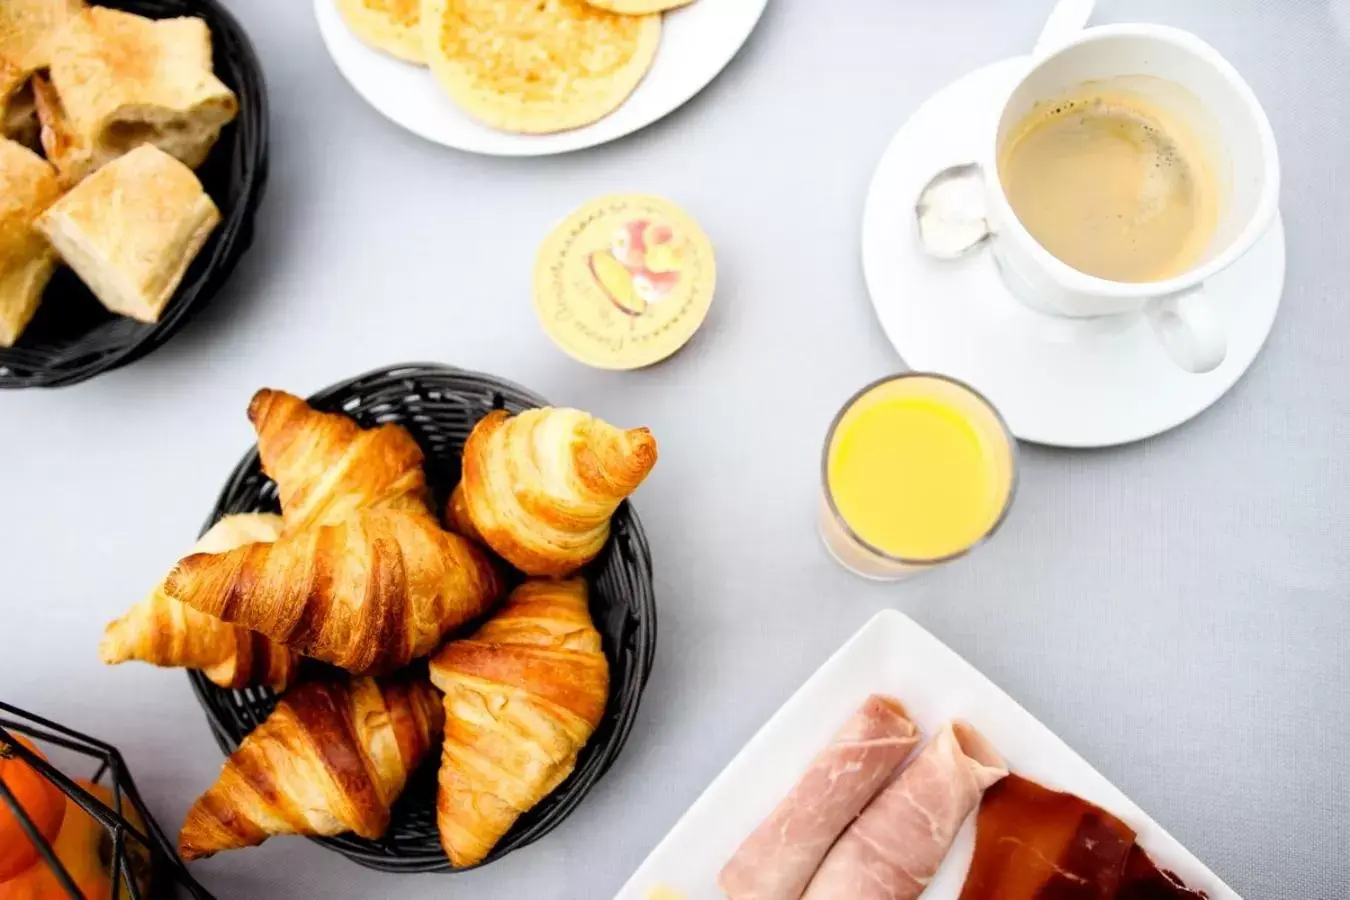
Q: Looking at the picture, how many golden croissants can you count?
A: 6